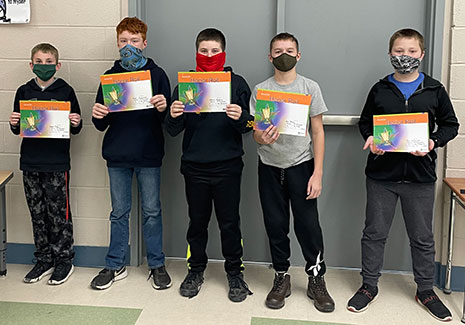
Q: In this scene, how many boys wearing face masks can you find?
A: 5